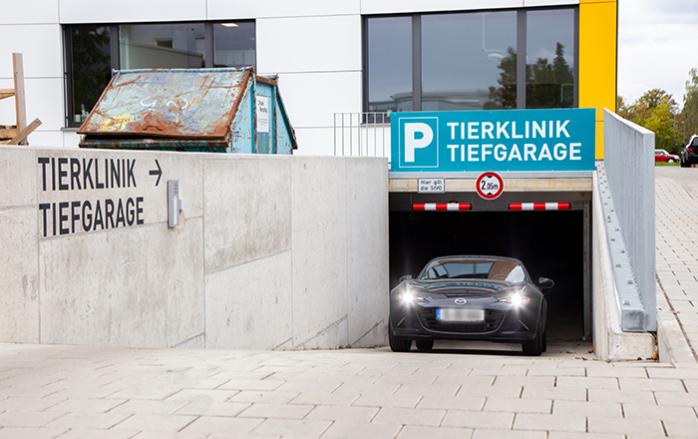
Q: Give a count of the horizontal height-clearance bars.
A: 2